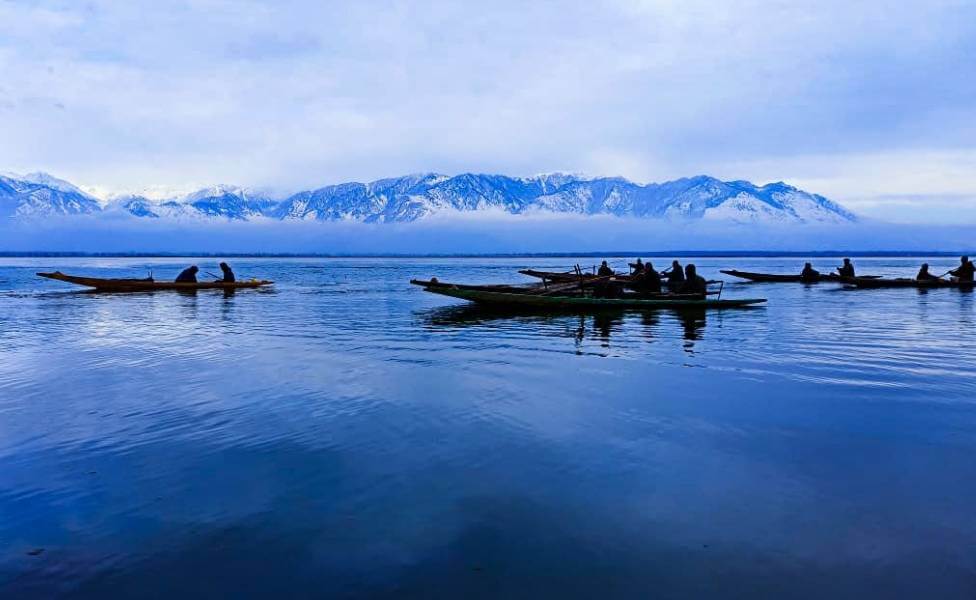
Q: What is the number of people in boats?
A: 11